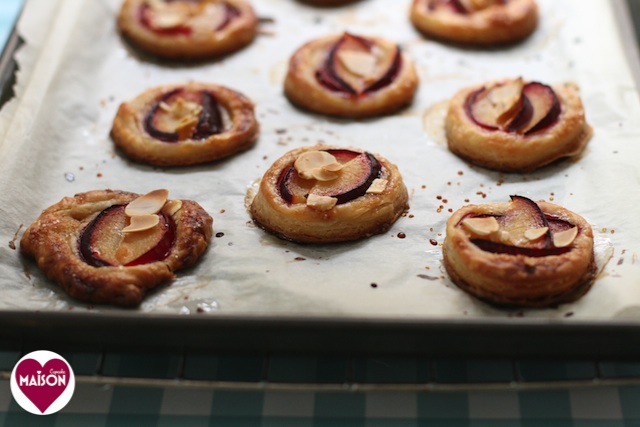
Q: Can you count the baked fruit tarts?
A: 9